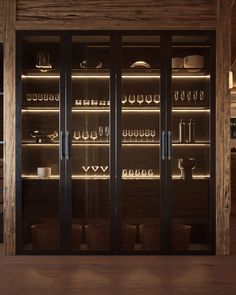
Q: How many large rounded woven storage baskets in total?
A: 3